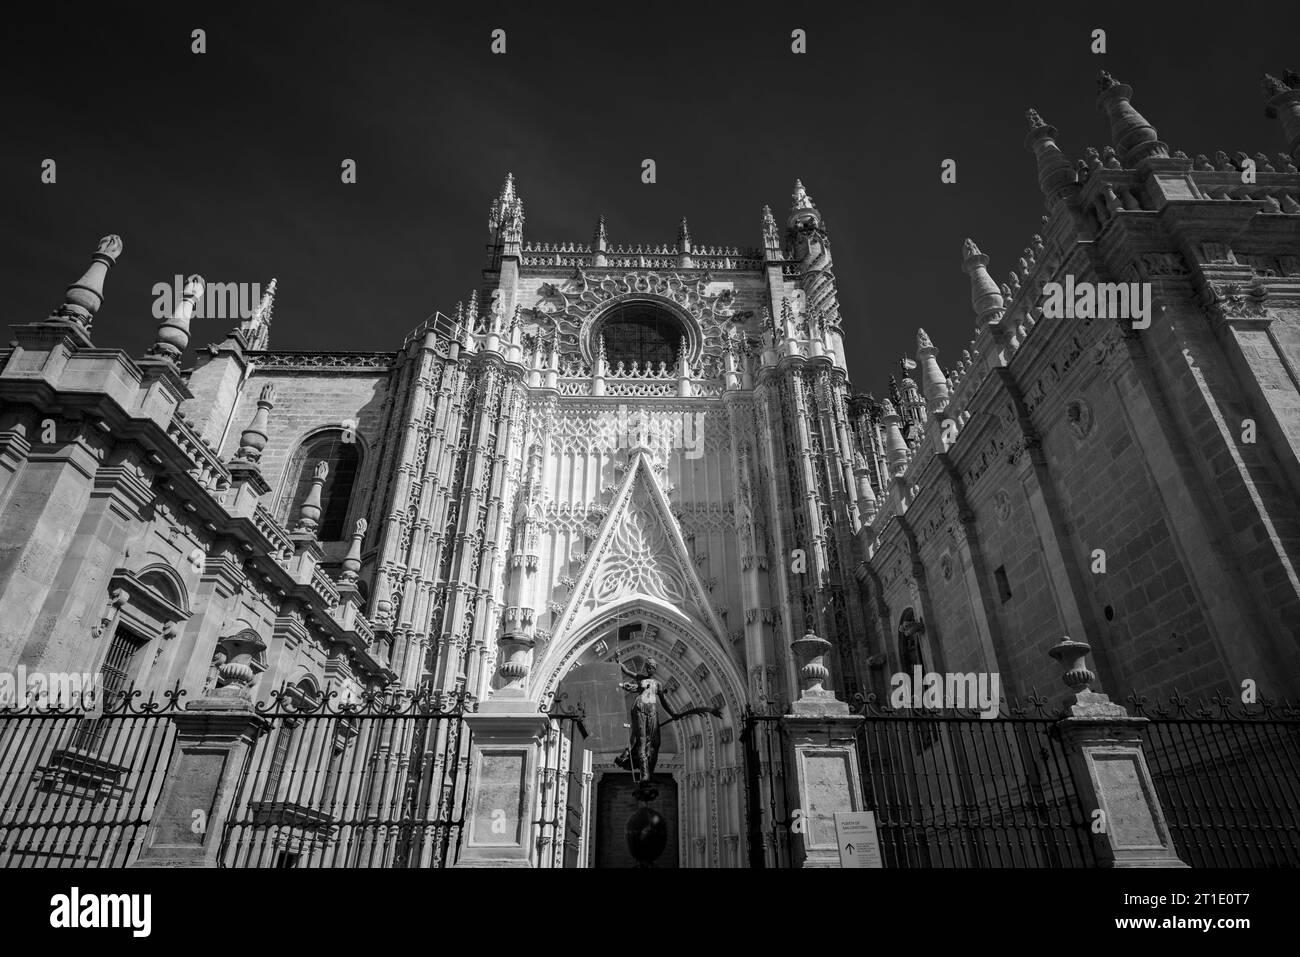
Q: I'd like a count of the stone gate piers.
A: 4